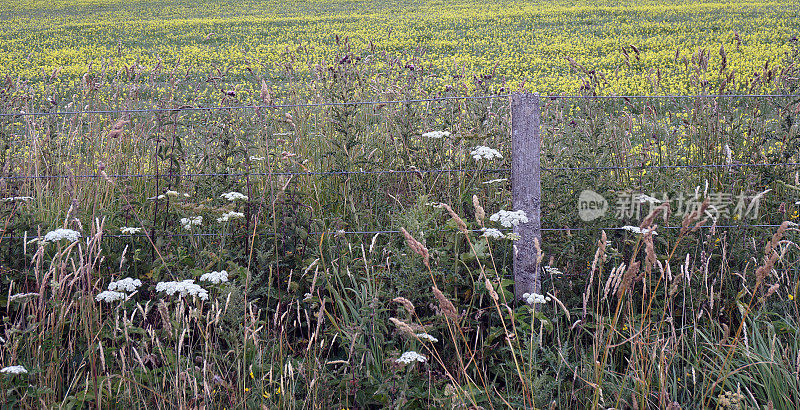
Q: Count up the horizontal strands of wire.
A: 3